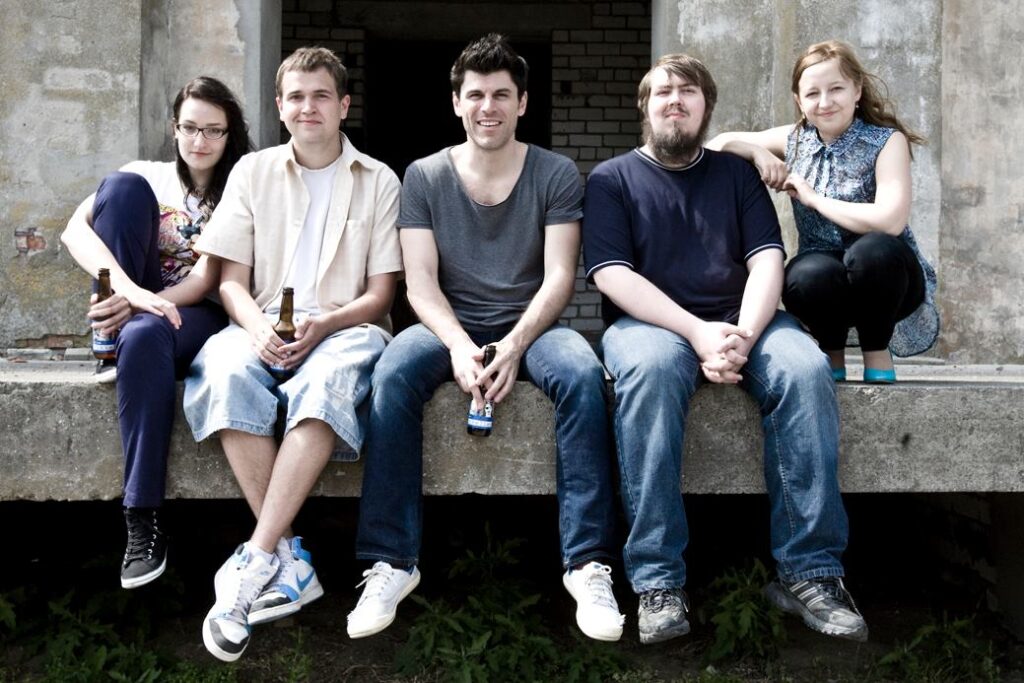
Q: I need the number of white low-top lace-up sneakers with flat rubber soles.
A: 2